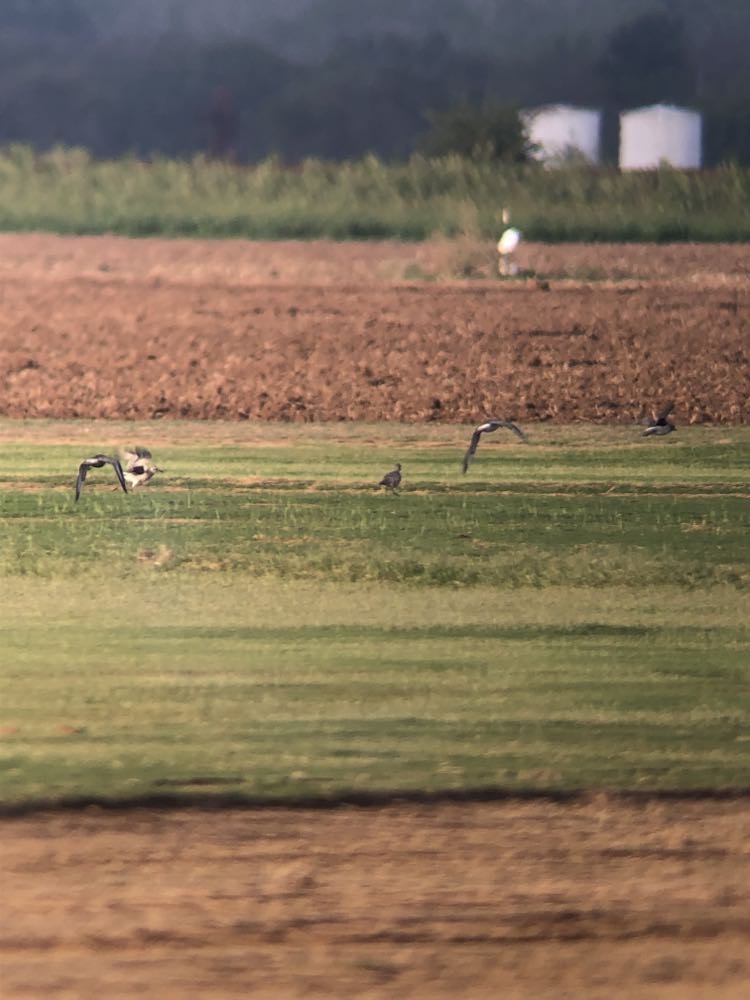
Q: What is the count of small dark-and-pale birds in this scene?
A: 5